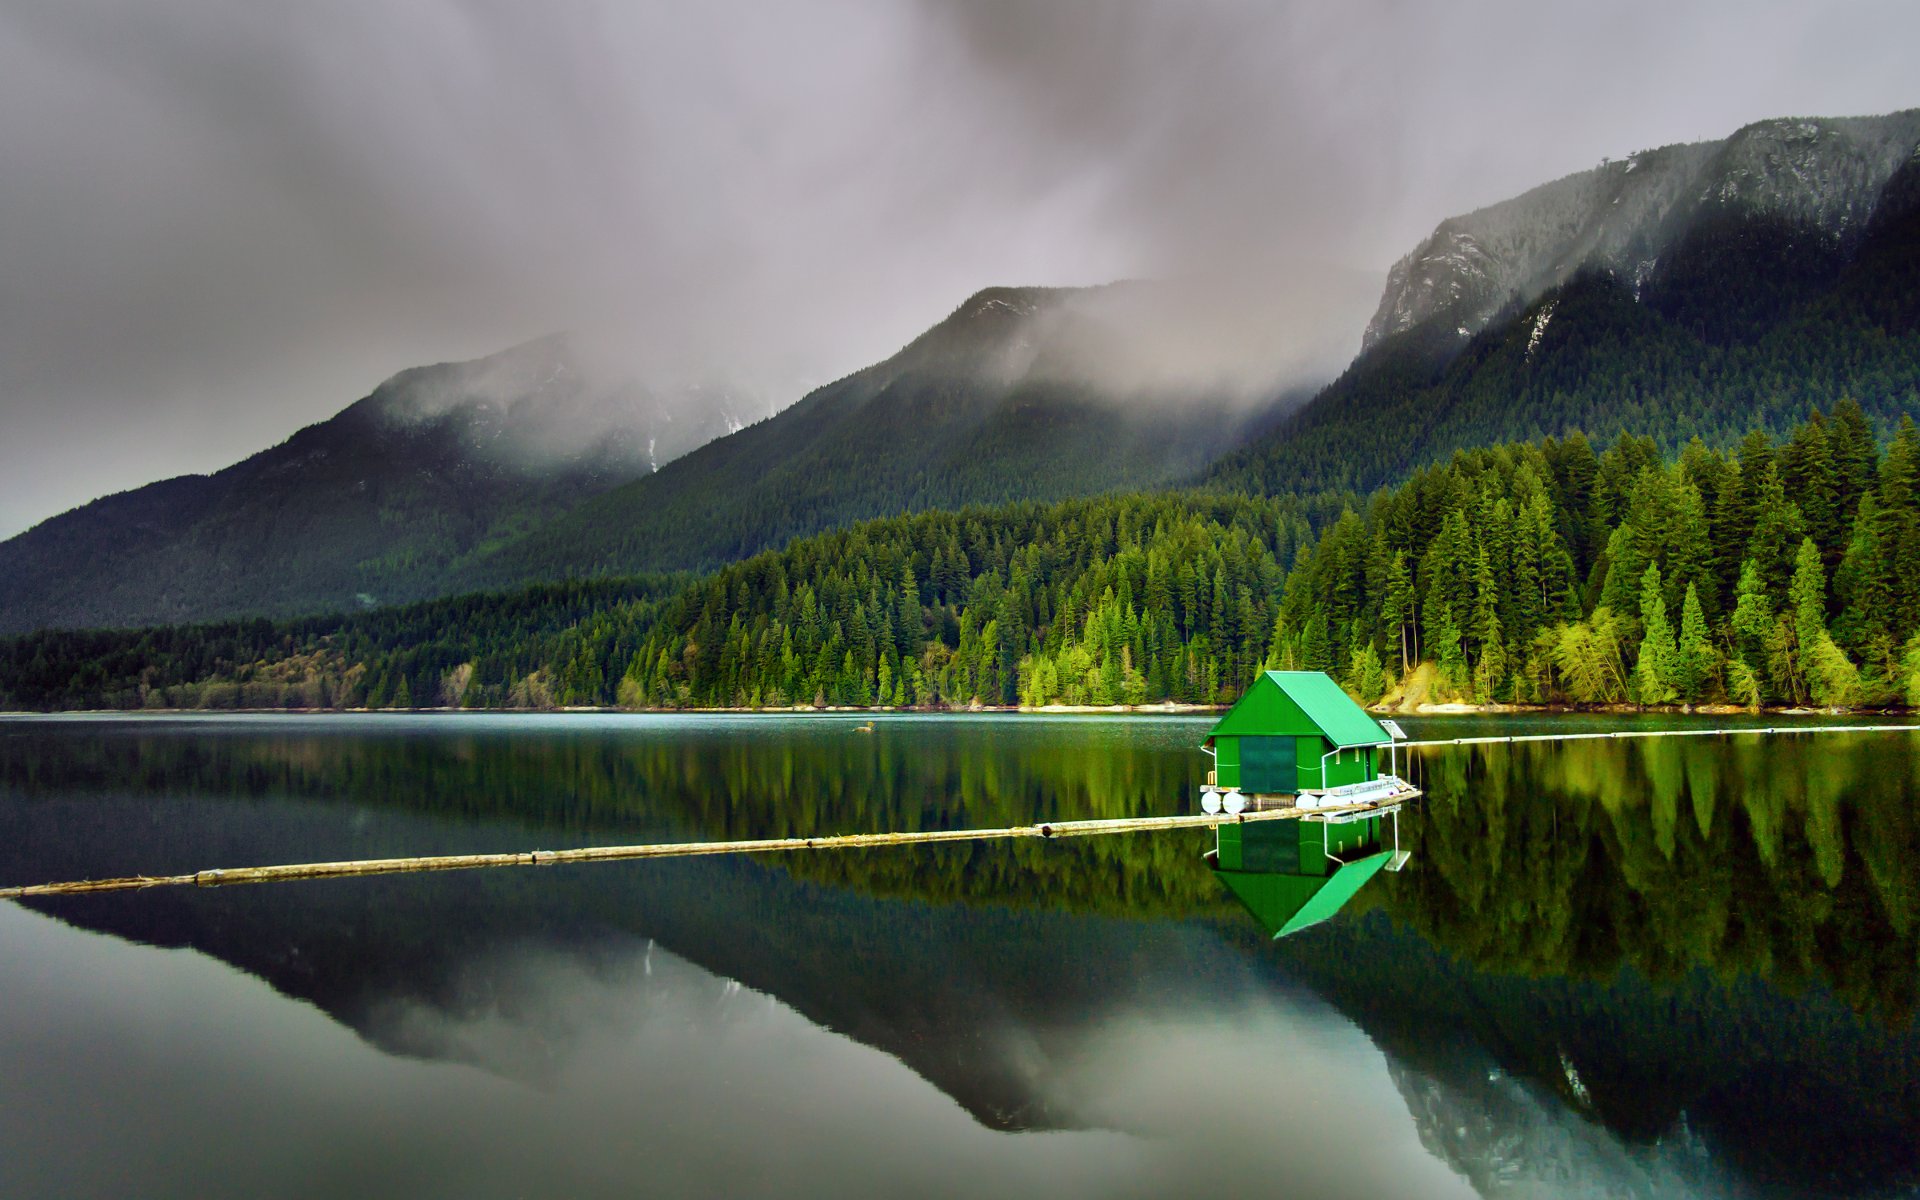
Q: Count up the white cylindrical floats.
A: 4